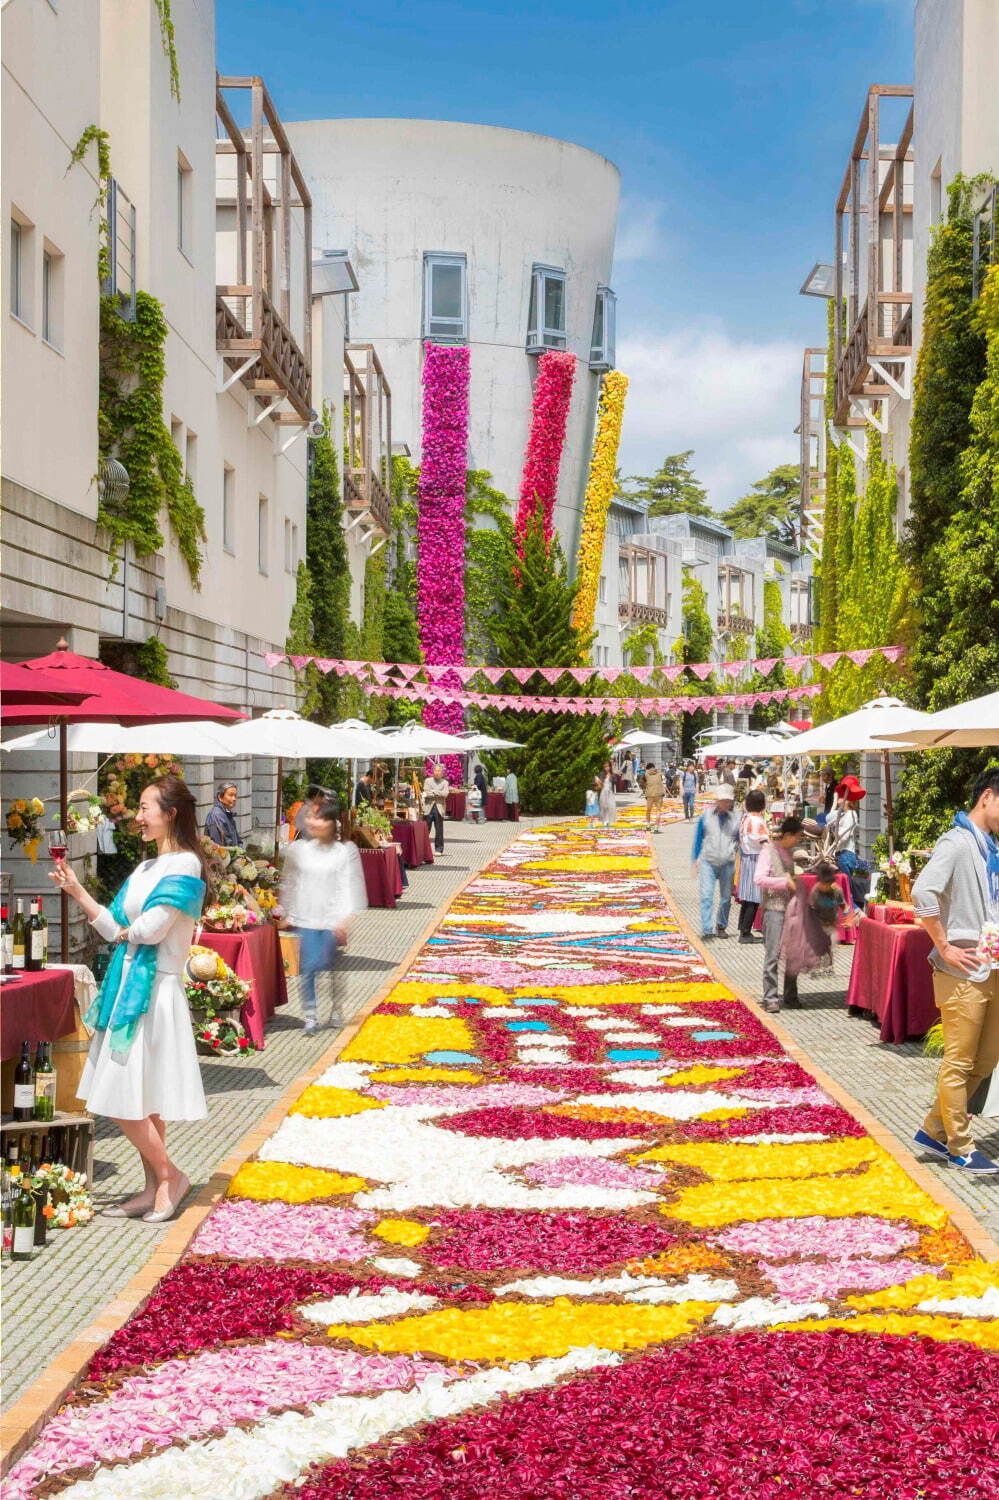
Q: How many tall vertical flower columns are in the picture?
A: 3